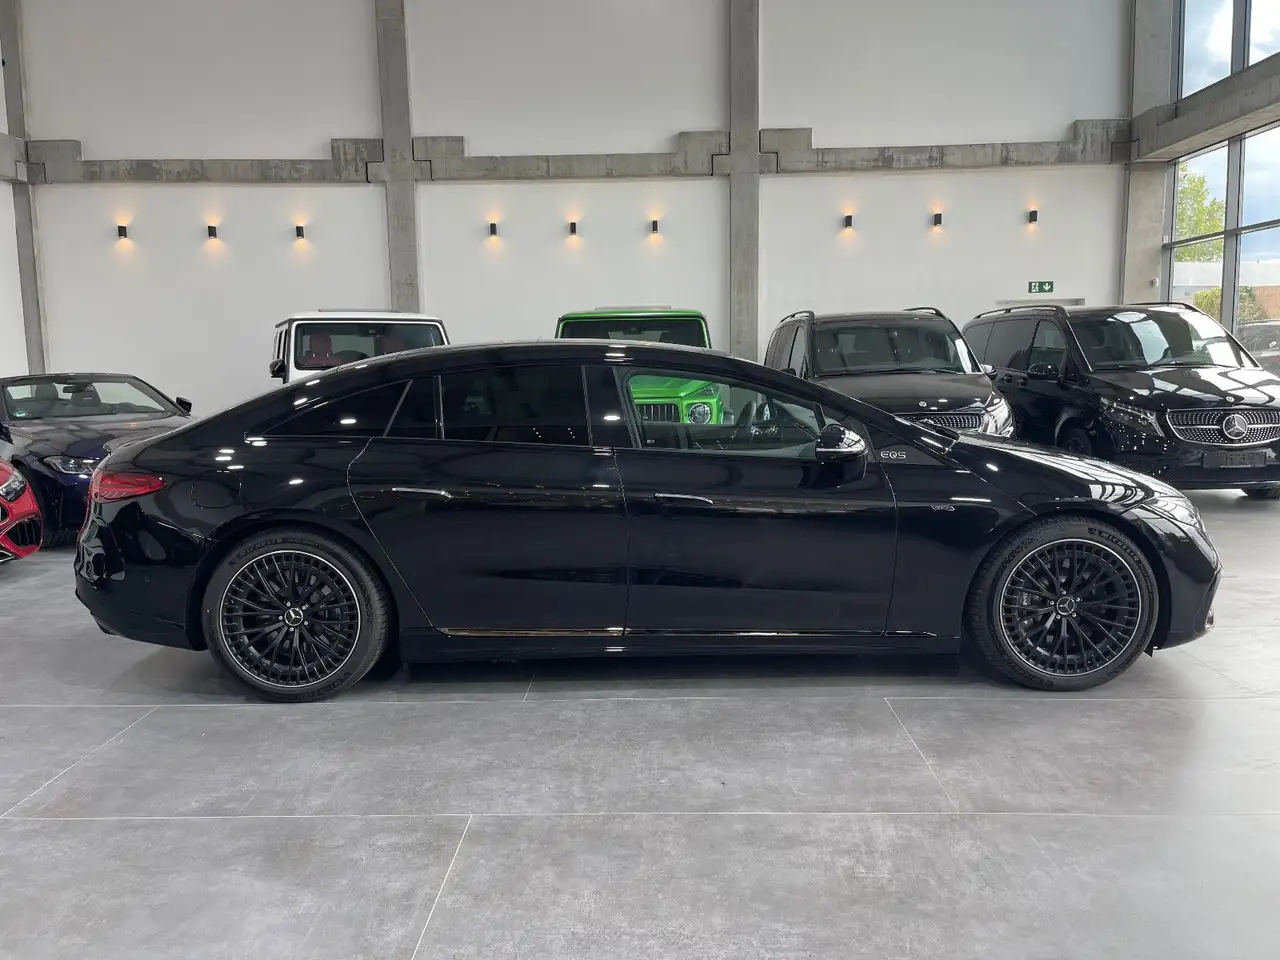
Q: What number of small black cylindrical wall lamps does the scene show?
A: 9